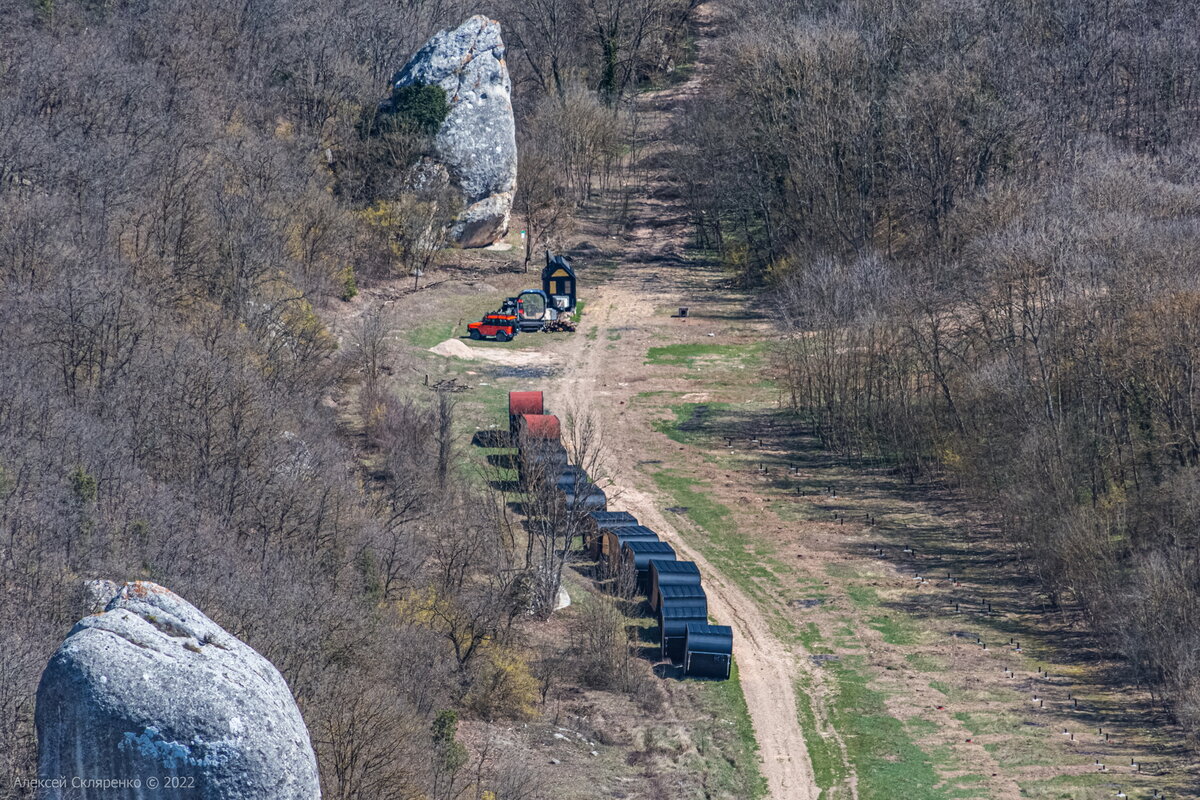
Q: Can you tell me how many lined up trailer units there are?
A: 12